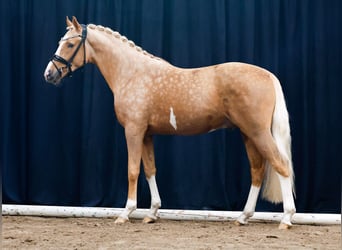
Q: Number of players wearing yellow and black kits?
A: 0